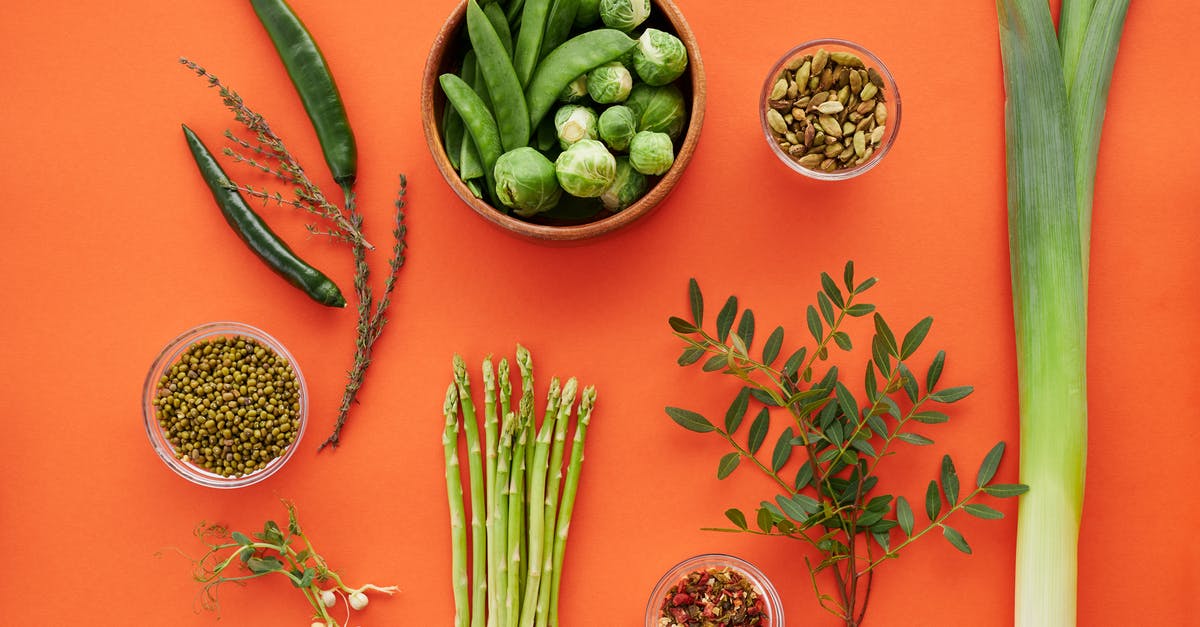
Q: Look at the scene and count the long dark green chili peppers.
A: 2